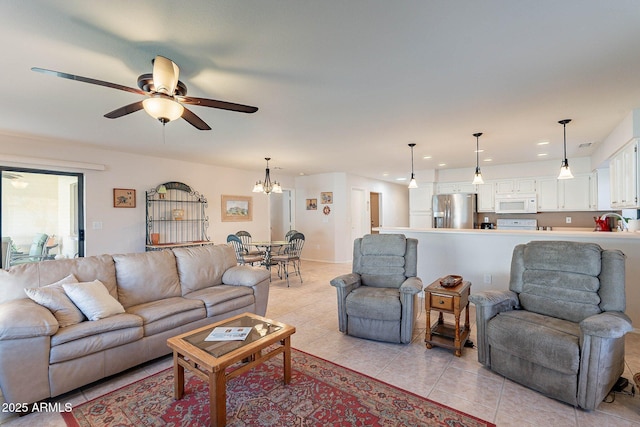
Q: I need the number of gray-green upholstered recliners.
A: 2